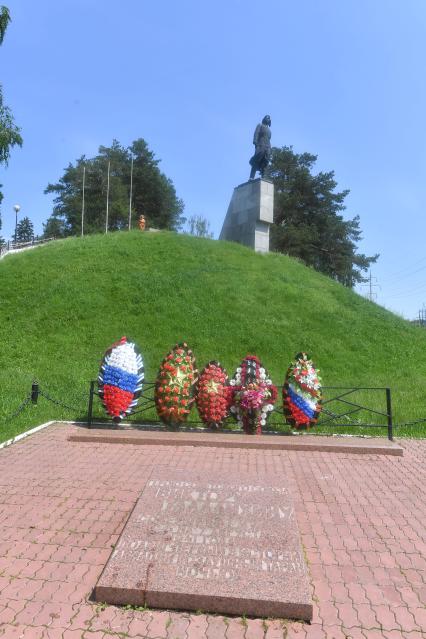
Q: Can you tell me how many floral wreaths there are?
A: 5